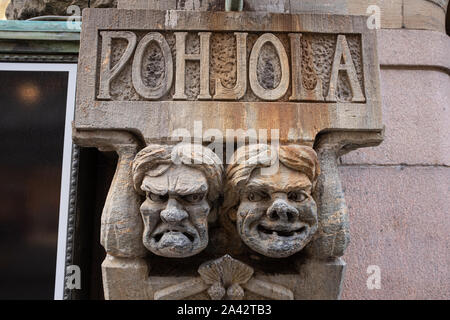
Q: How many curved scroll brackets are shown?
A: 2